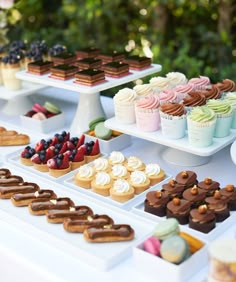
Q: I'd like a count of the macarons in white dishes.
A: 13